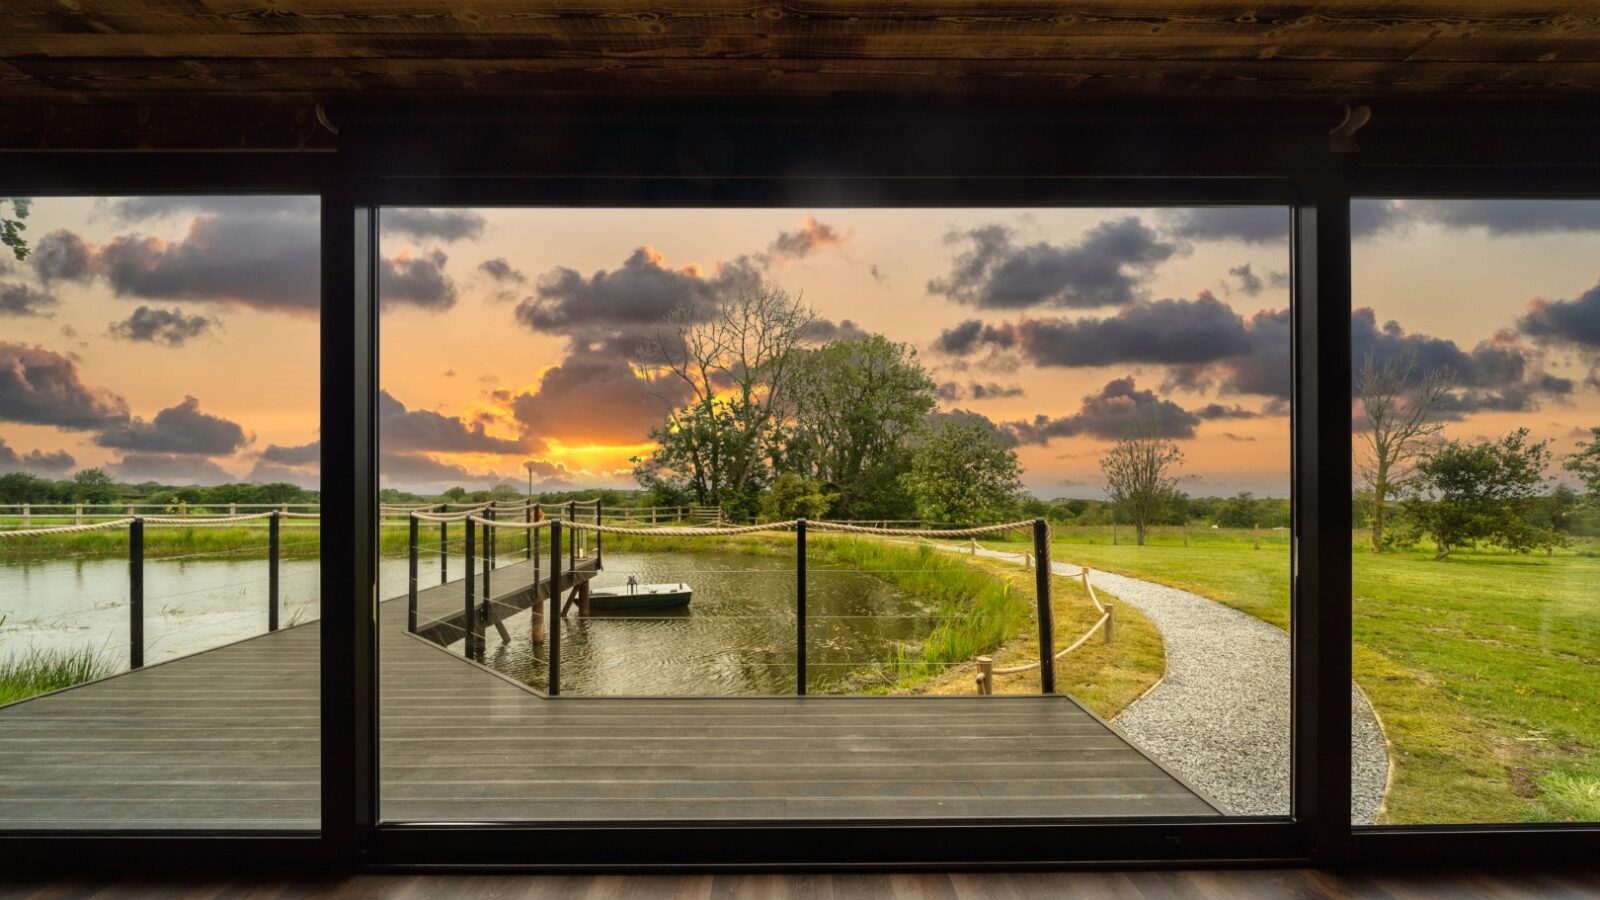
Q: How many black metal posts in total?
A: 14